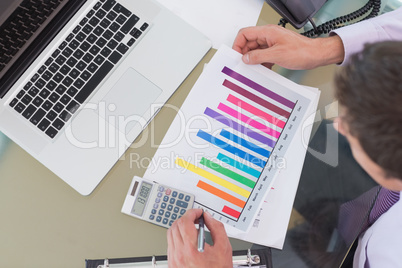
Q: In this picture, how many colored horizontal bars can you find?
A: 12